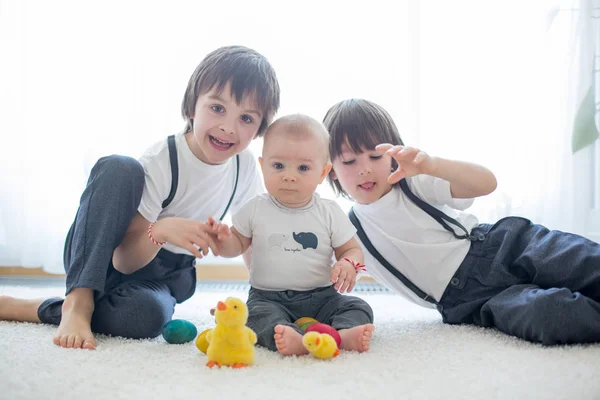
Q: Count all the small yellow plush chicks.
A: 2